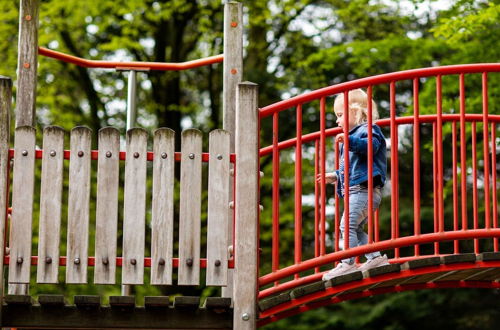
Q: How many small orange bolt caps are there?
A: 4